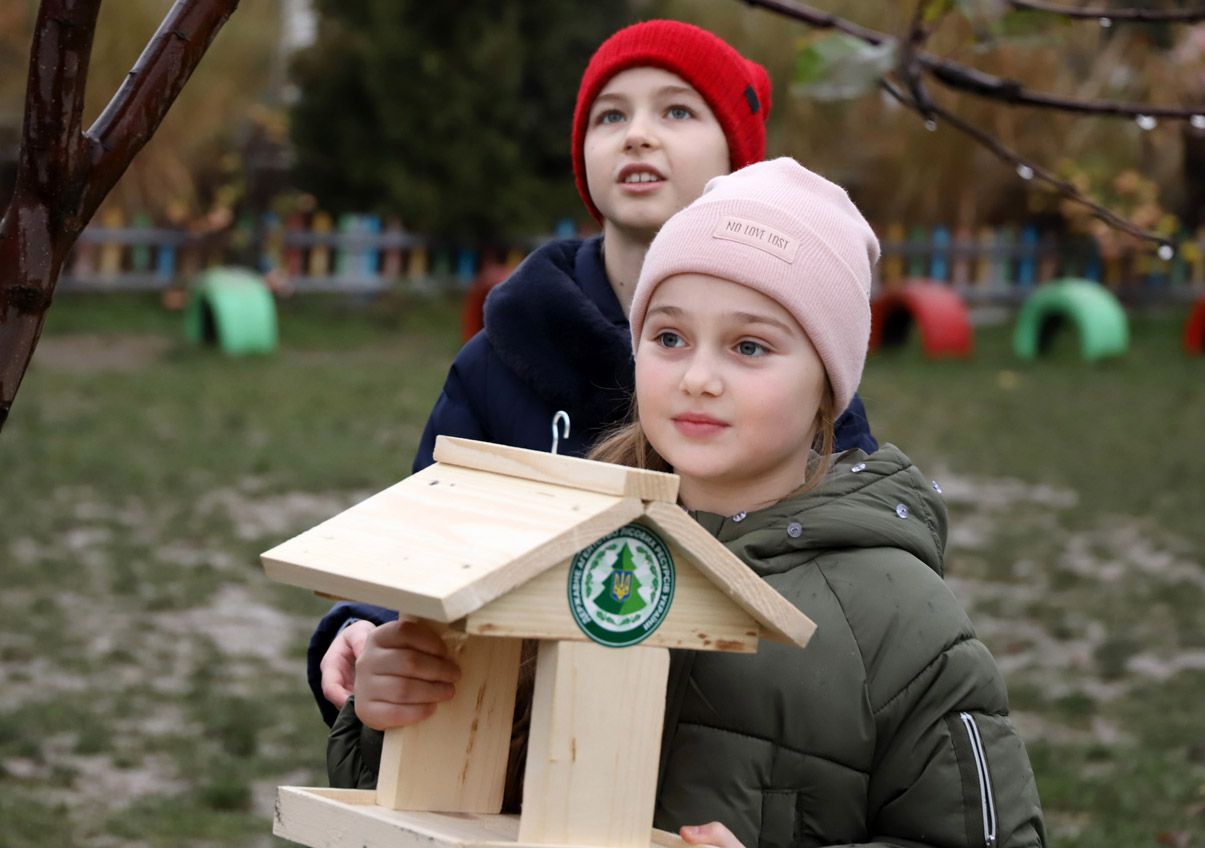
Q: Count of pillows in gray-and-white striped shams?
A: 0